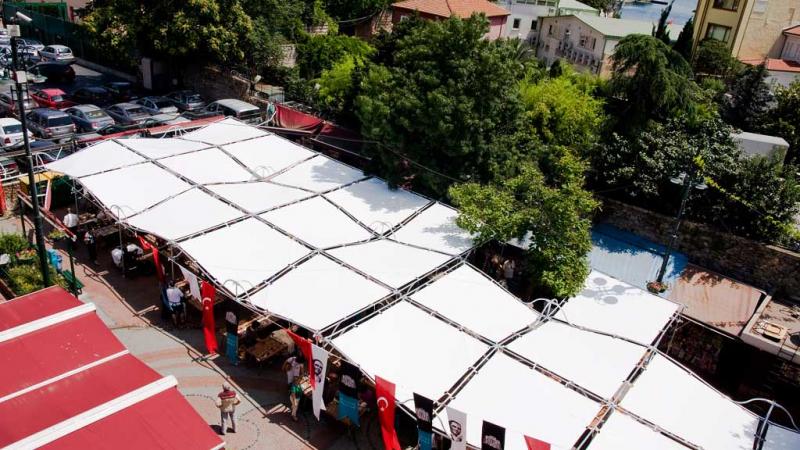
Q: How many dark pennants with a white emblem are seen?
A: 4